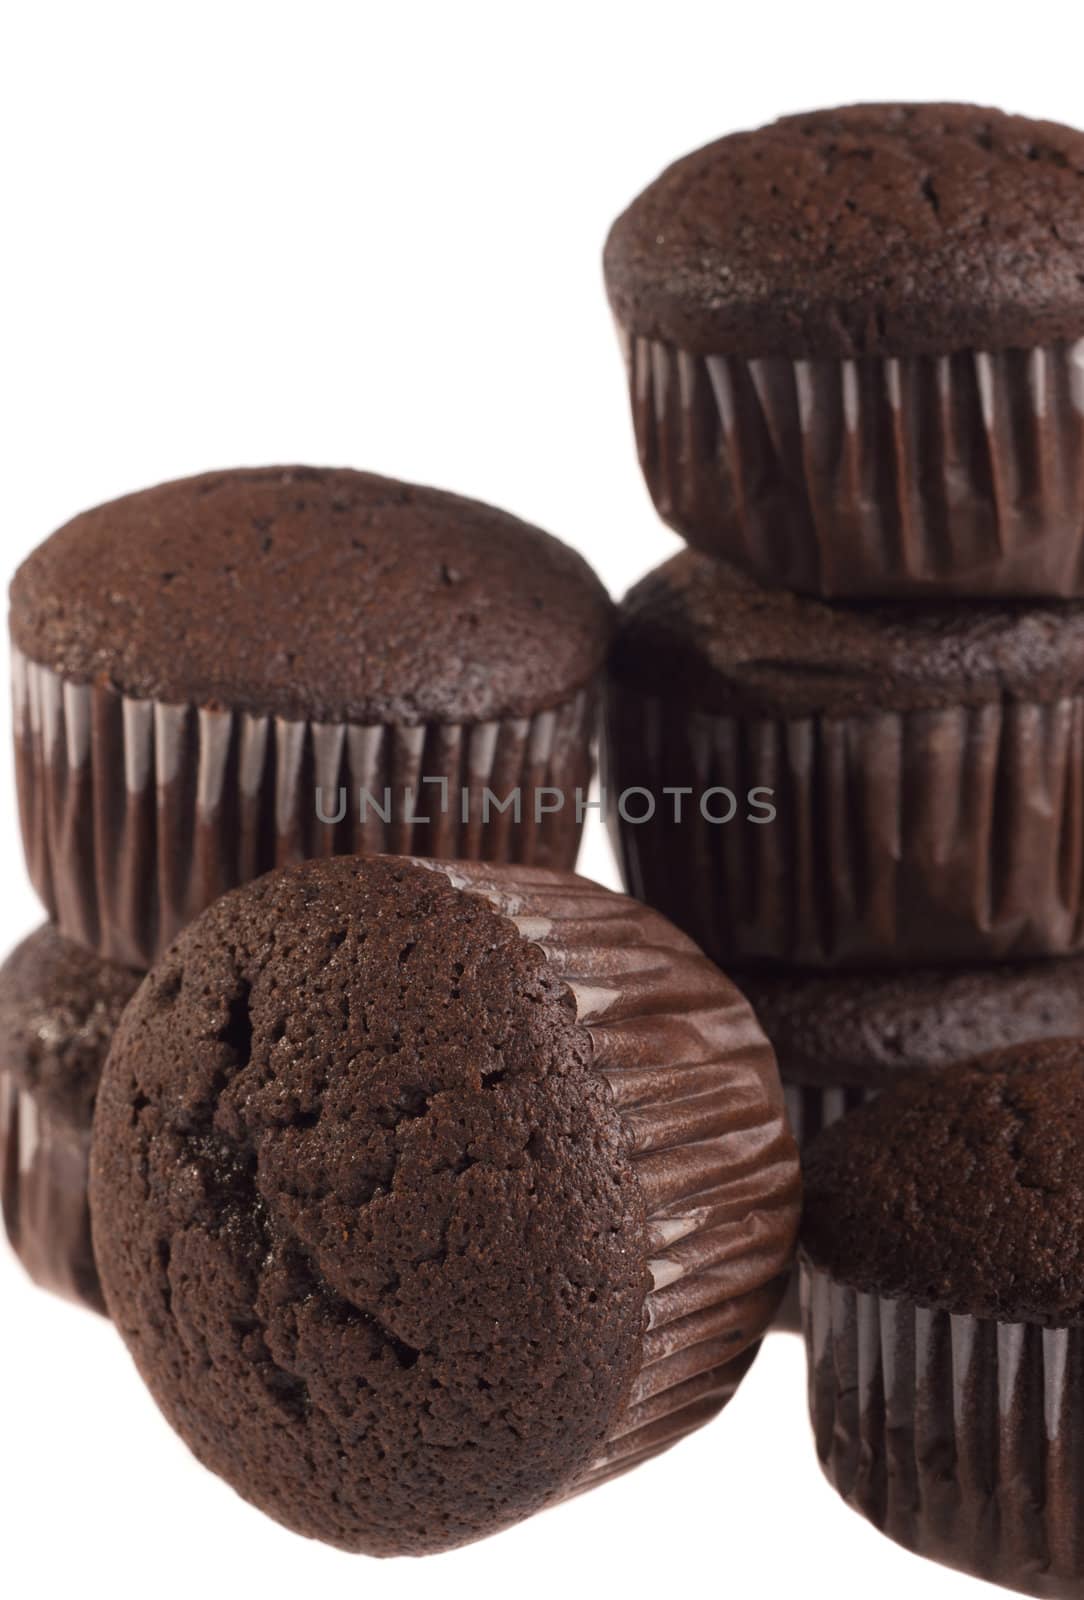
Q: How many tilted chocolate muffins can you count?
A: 1